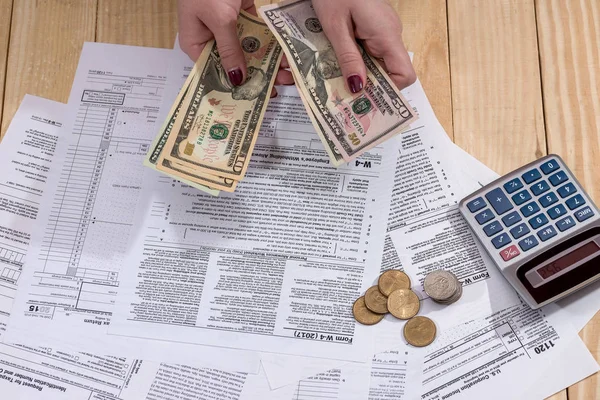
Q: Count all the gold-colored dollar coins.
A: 5